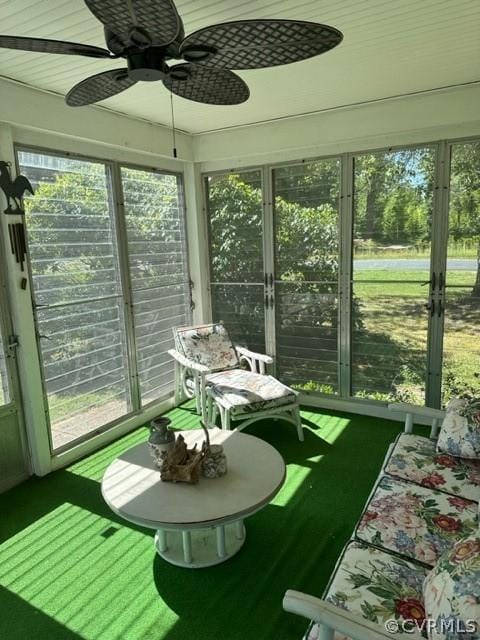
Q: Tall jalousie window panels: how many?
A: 6